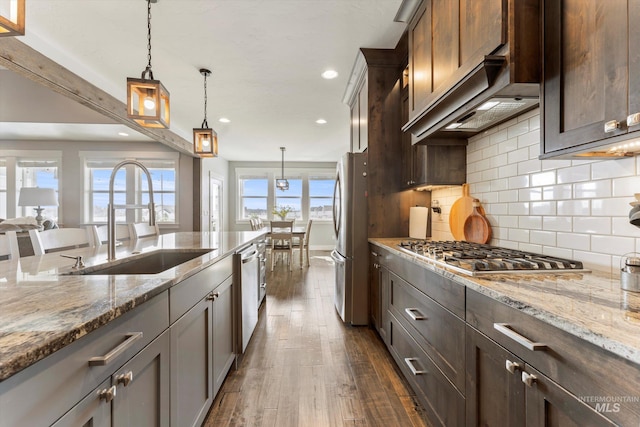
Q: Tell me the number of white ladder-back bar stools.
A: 4